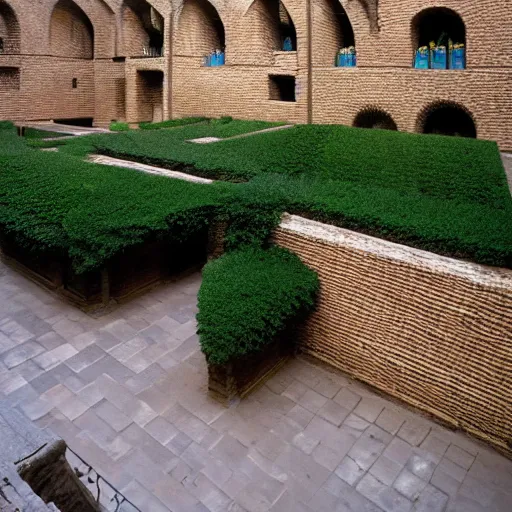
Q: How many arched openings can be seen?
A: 9